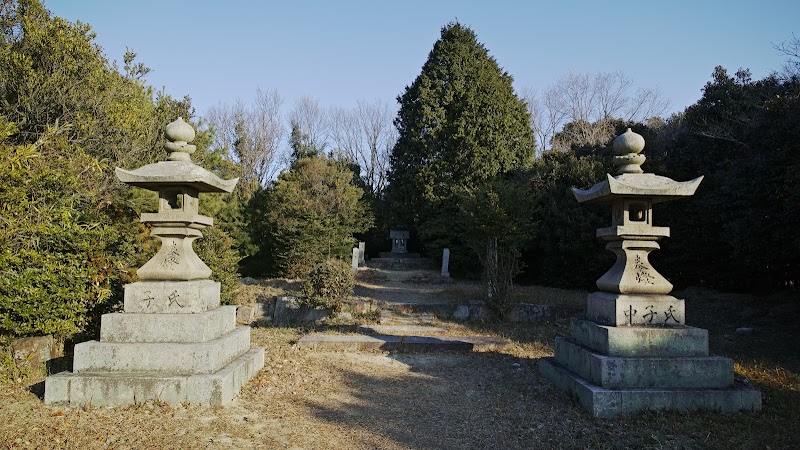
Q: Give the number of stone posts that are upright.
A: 3